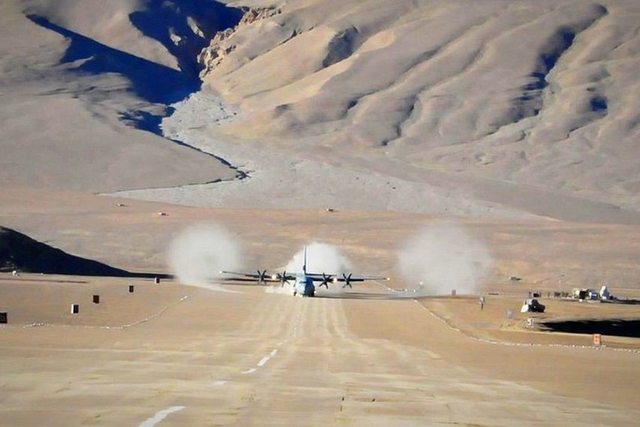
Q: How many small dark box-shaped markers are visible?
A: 5